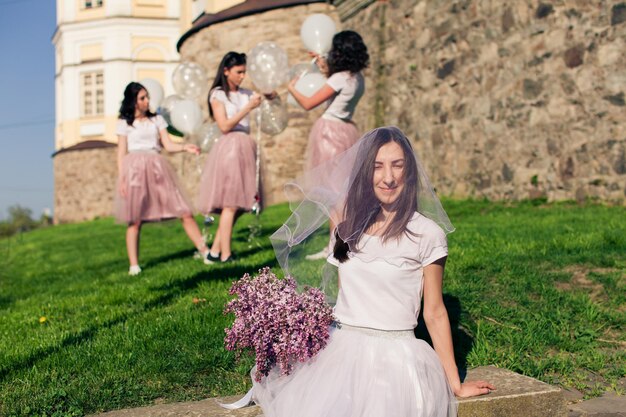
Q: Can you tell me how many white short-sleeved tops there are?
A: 4